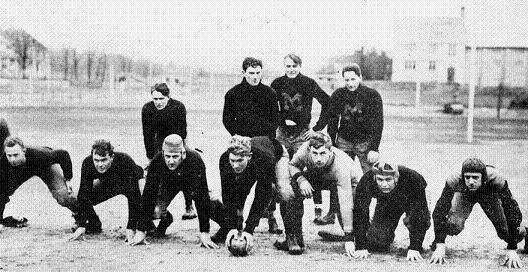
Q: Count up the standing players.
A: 4